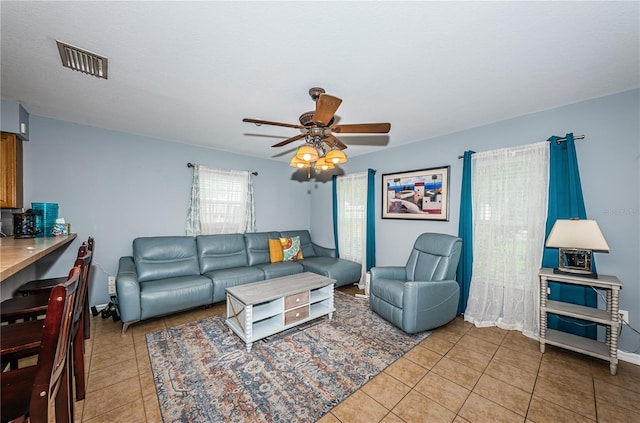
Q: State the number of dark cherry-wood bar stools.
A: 4